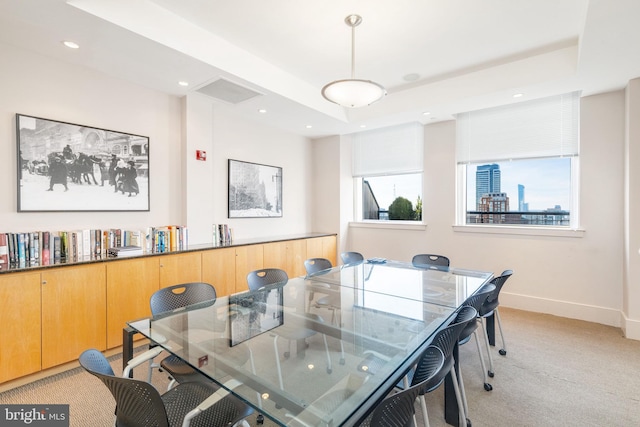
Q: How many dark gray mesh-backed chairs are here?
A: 10